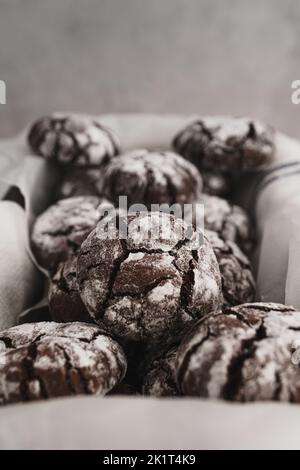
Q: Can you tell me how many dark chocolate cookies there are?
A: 13